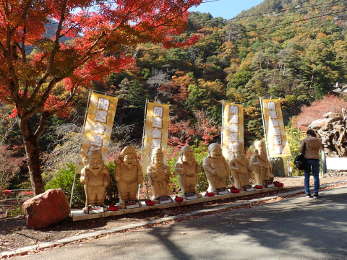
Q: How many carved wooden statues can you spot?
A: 7